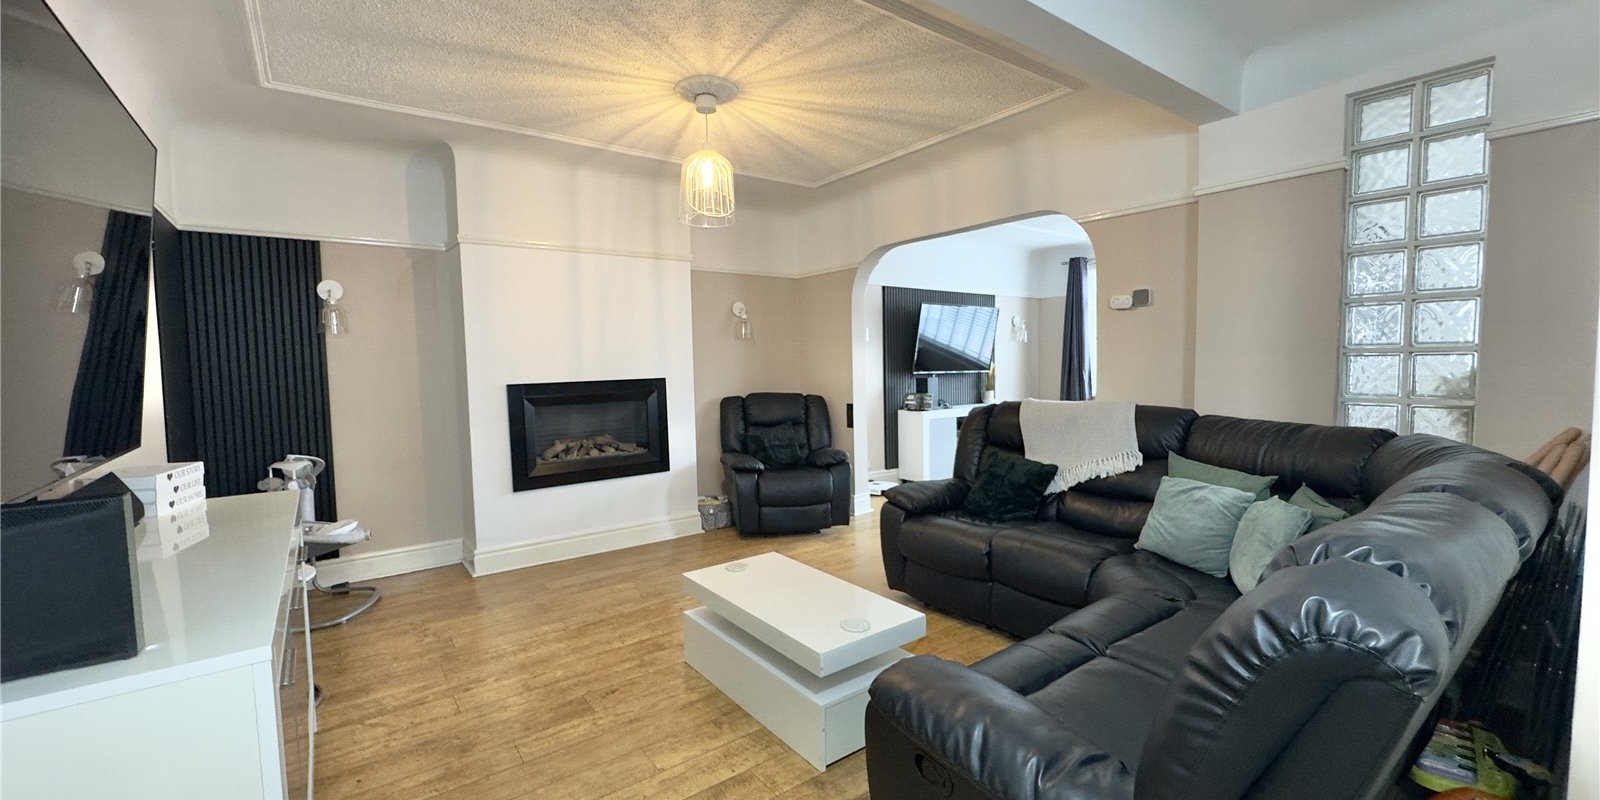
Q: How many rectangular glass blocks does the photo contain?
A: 14